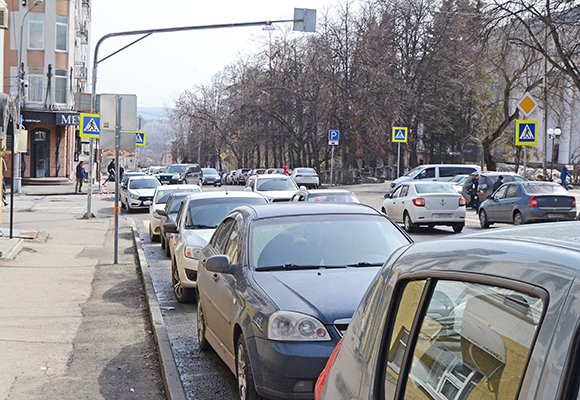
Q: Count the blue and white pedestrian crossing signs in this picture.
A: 4